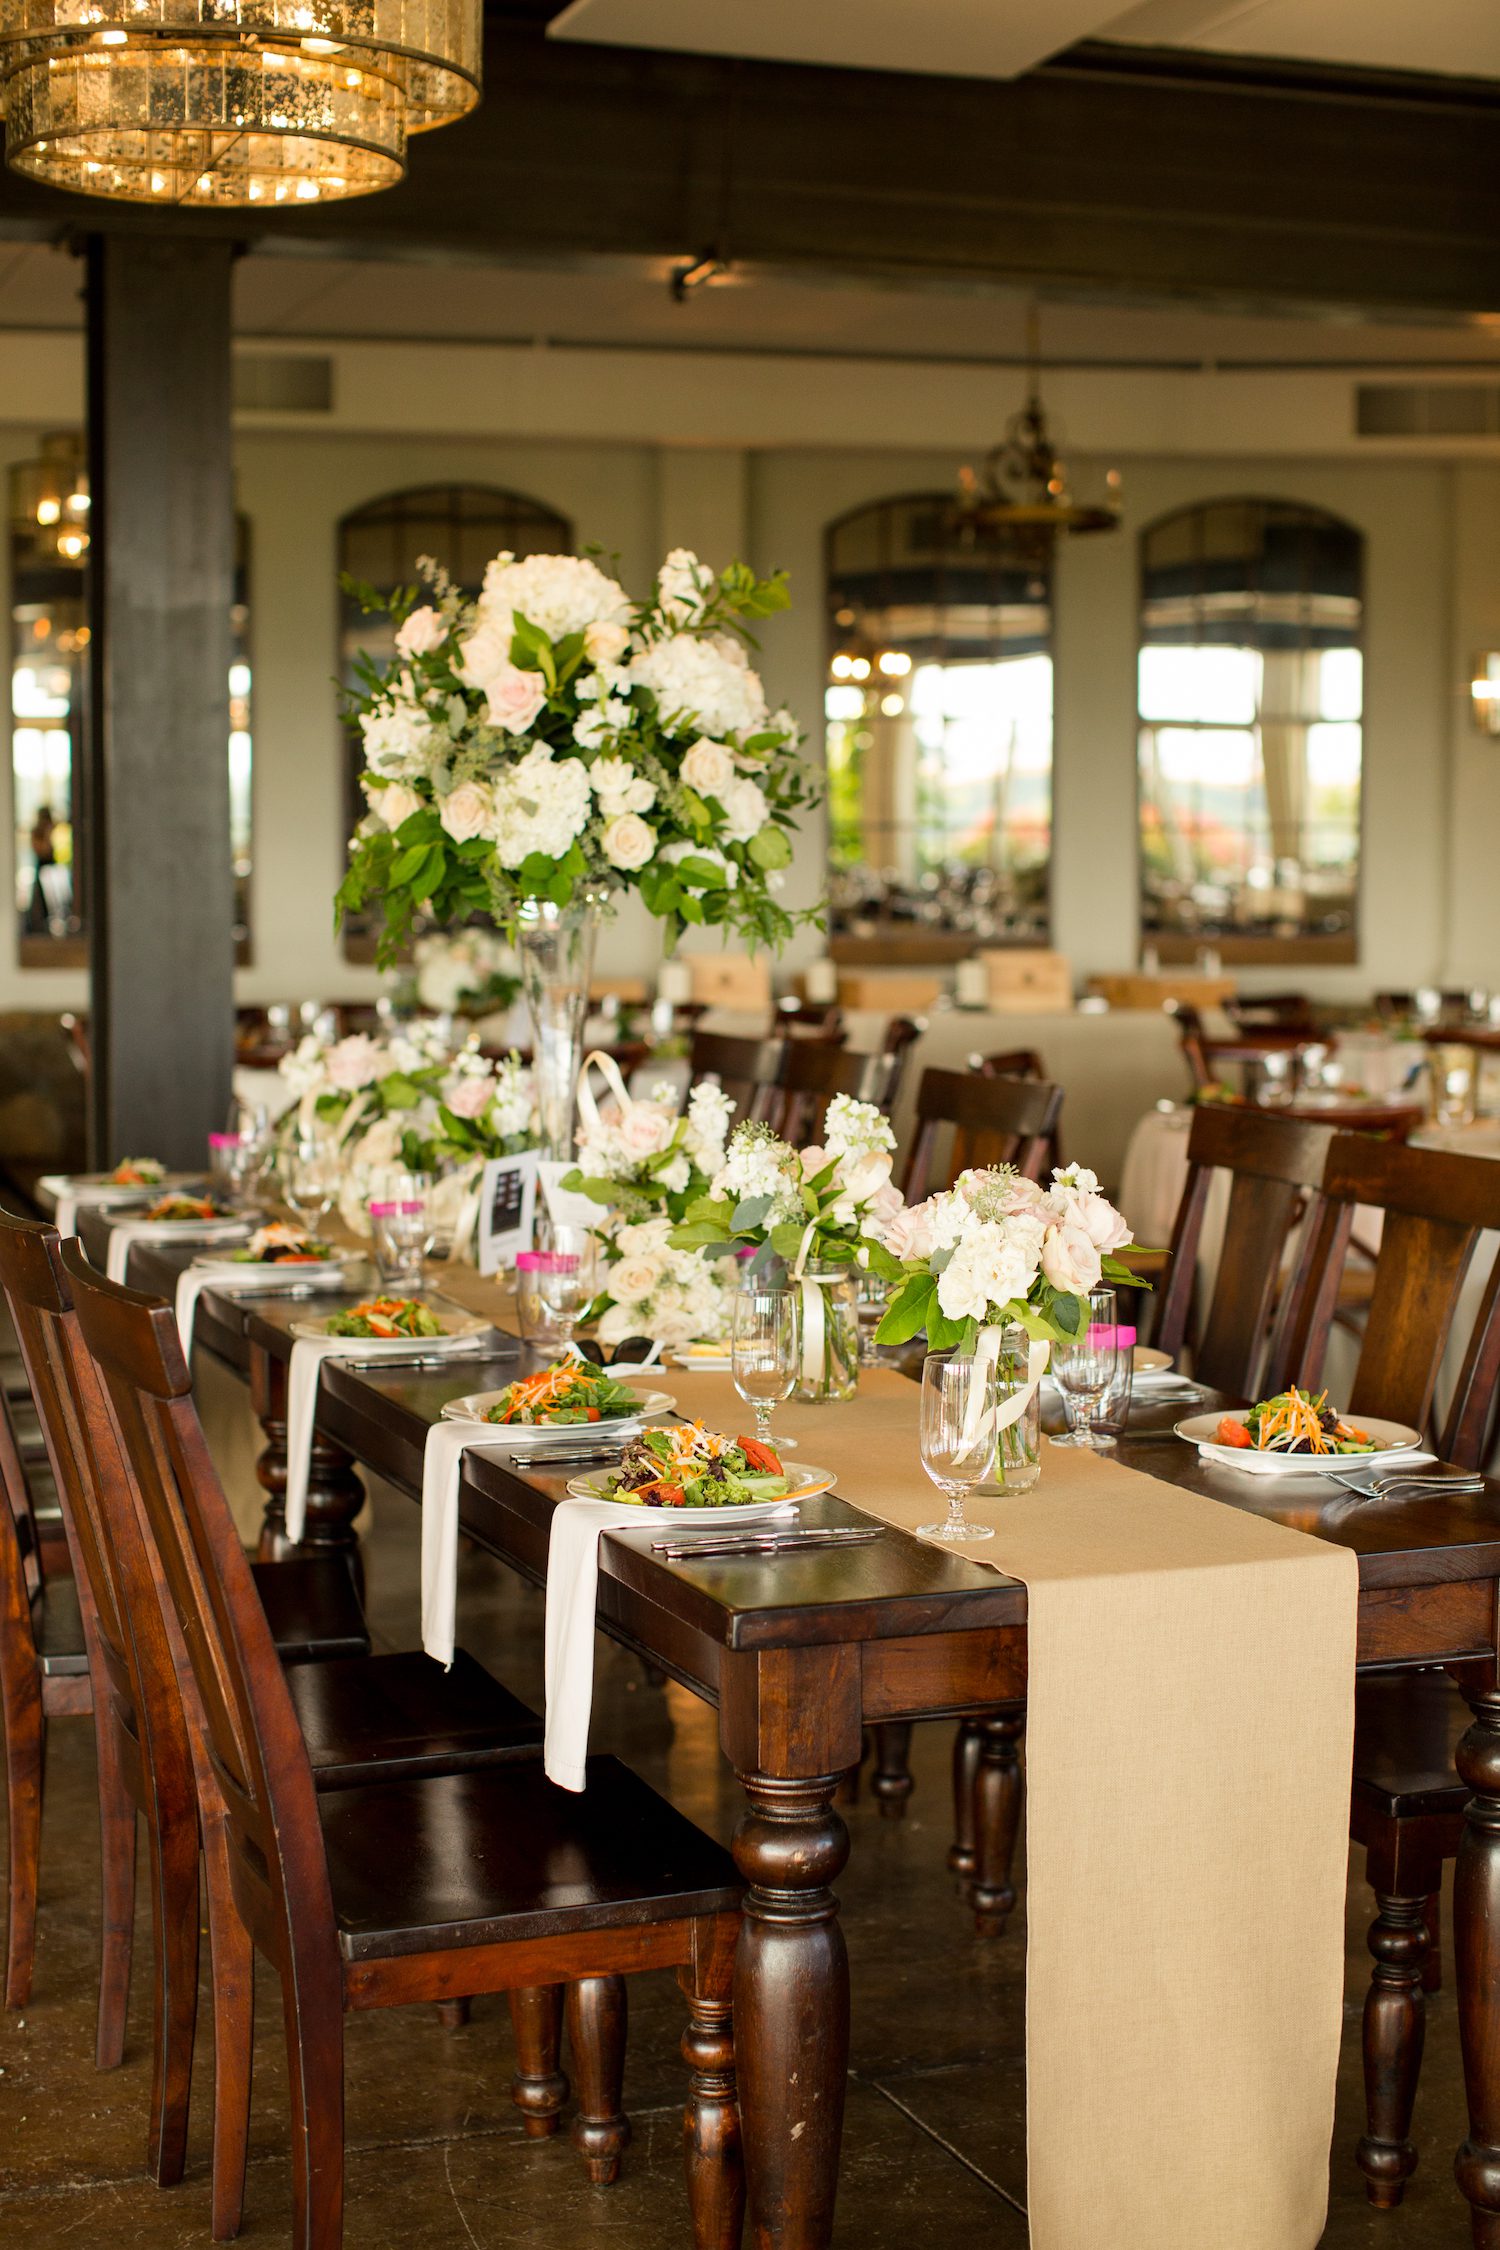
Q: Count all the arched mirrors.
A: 4